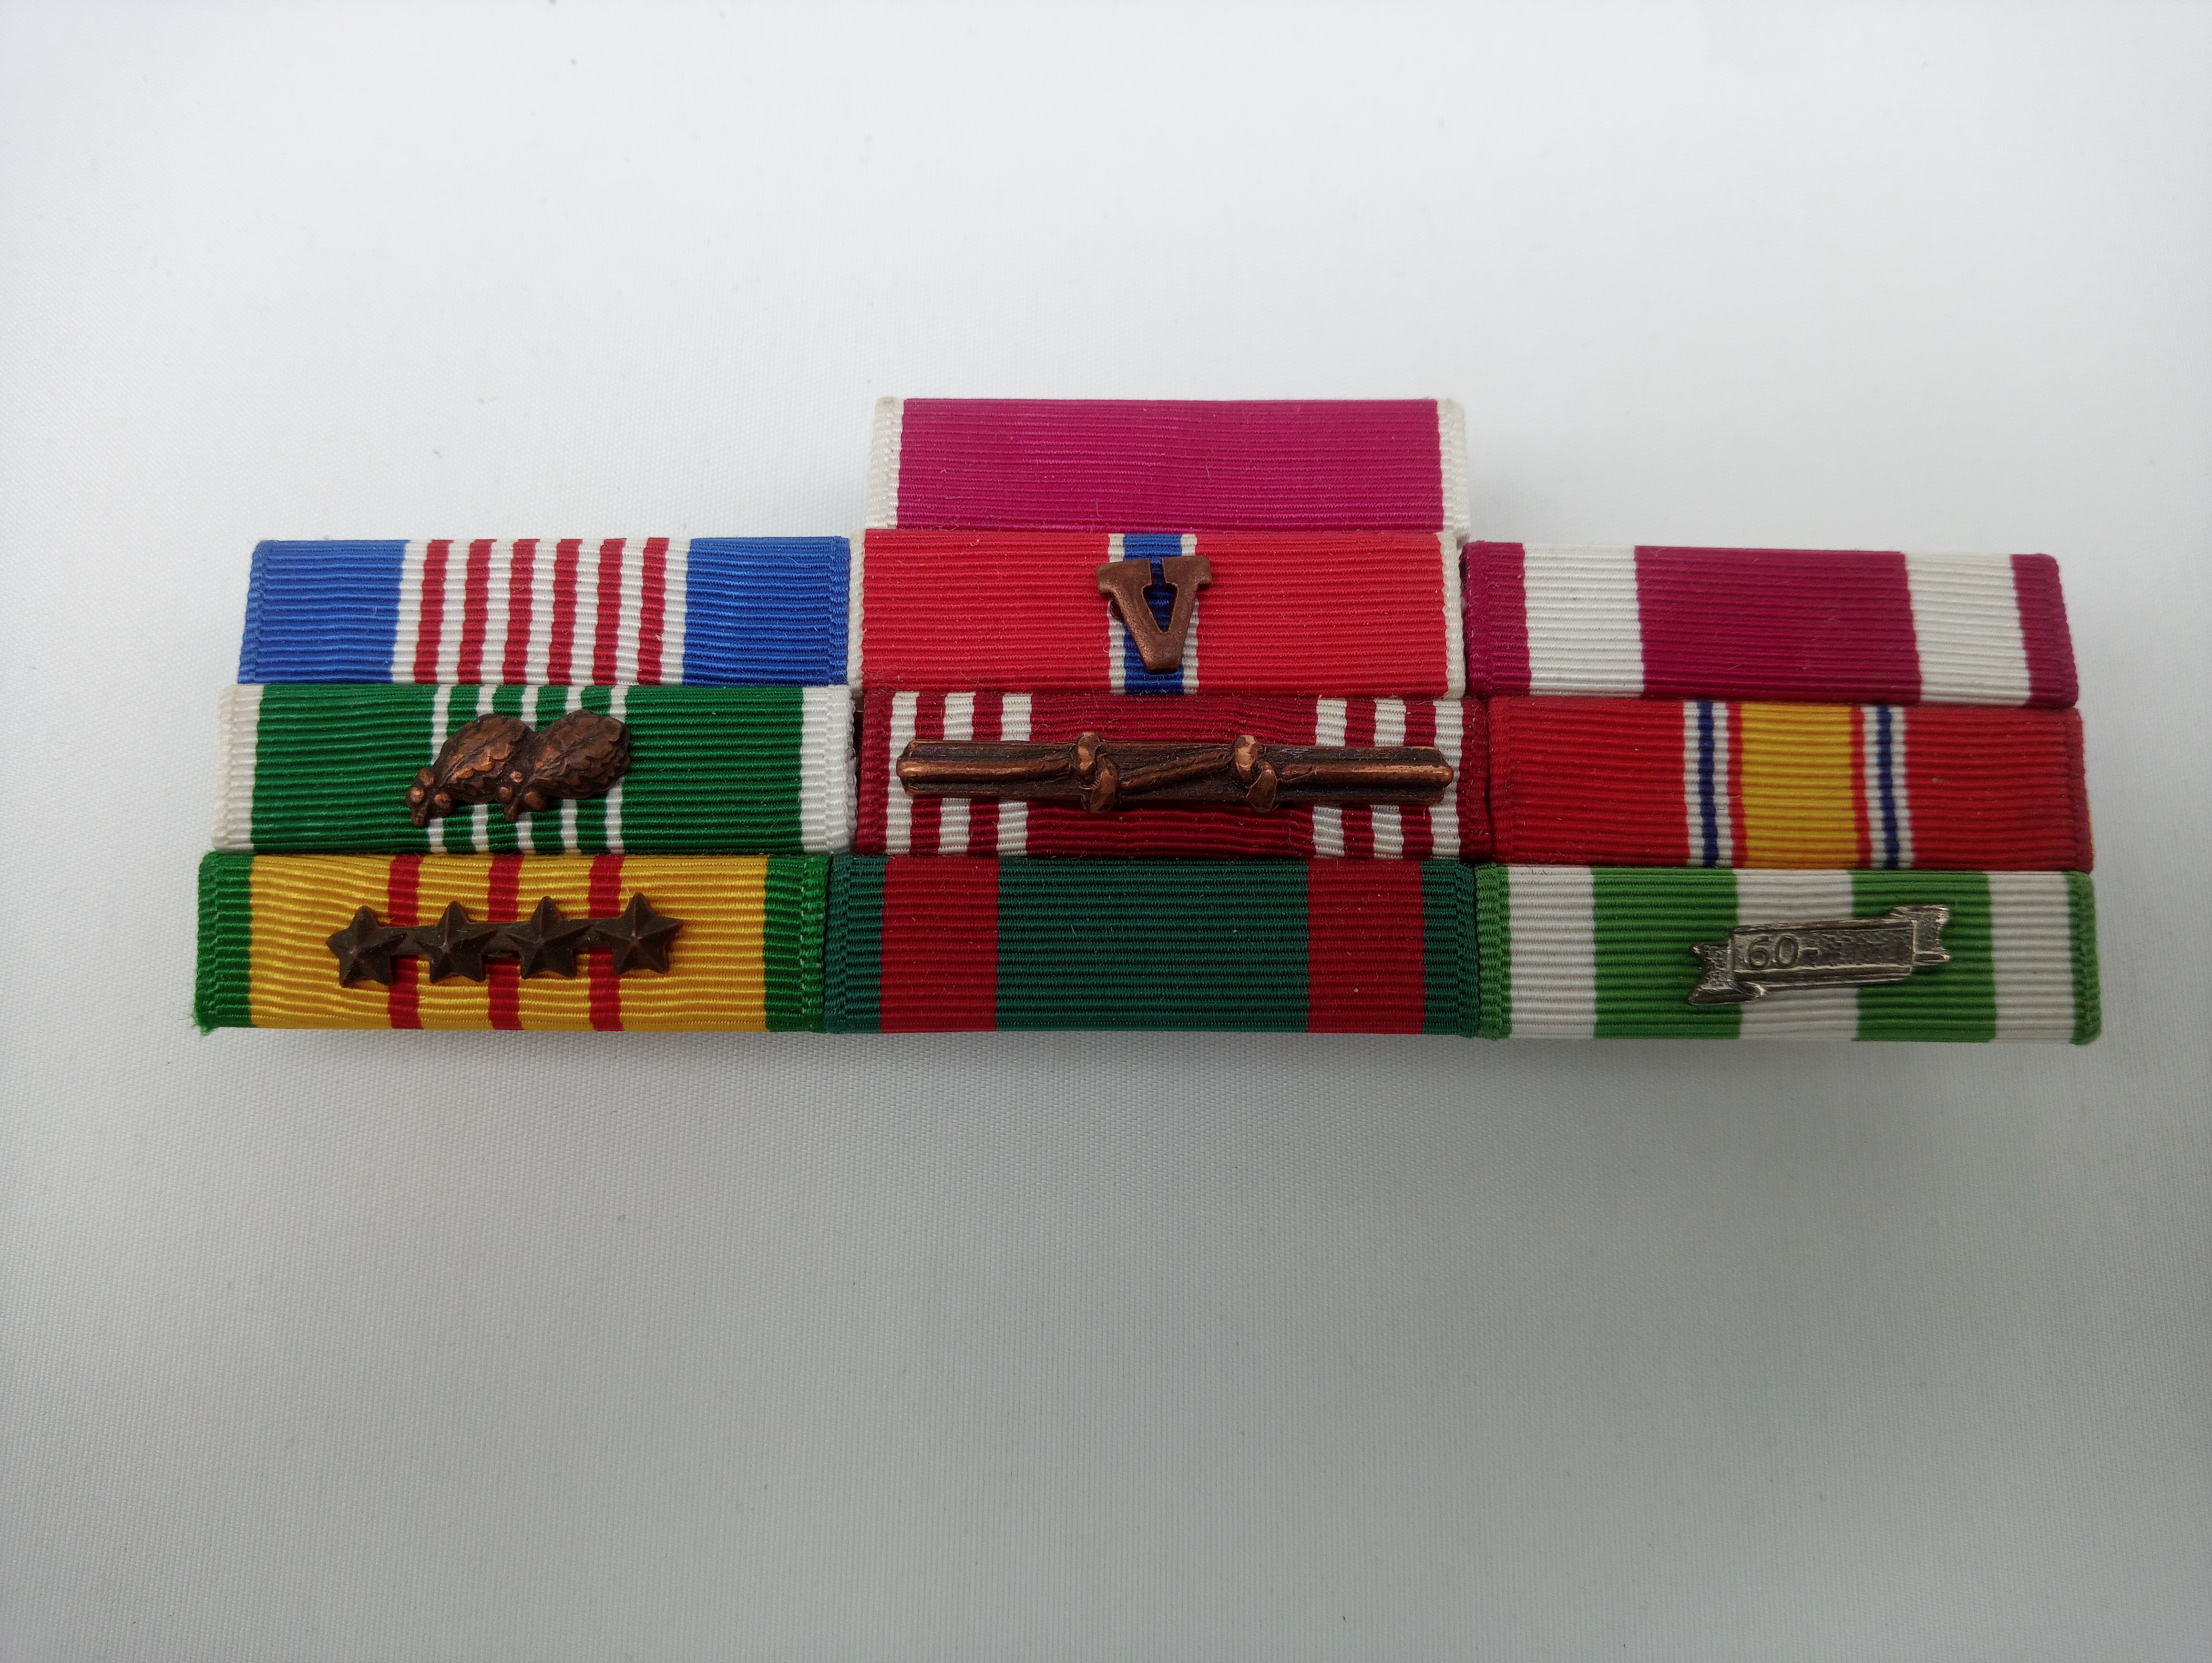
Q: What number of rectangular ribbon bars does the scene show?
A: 10